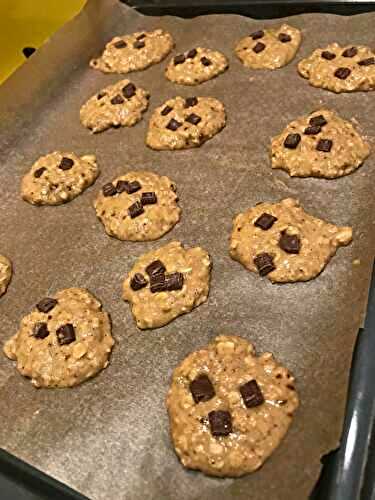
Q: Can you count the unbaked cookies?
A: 14